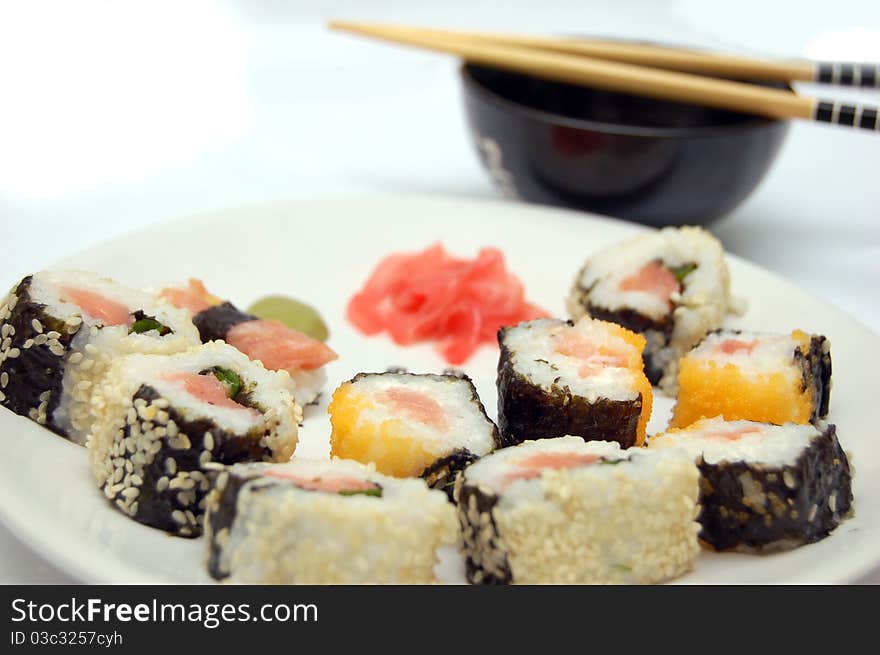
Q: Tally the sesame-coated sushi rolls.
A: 5